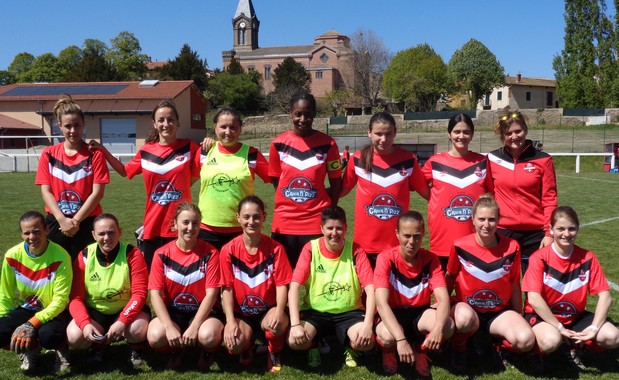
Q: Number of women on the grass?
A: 15